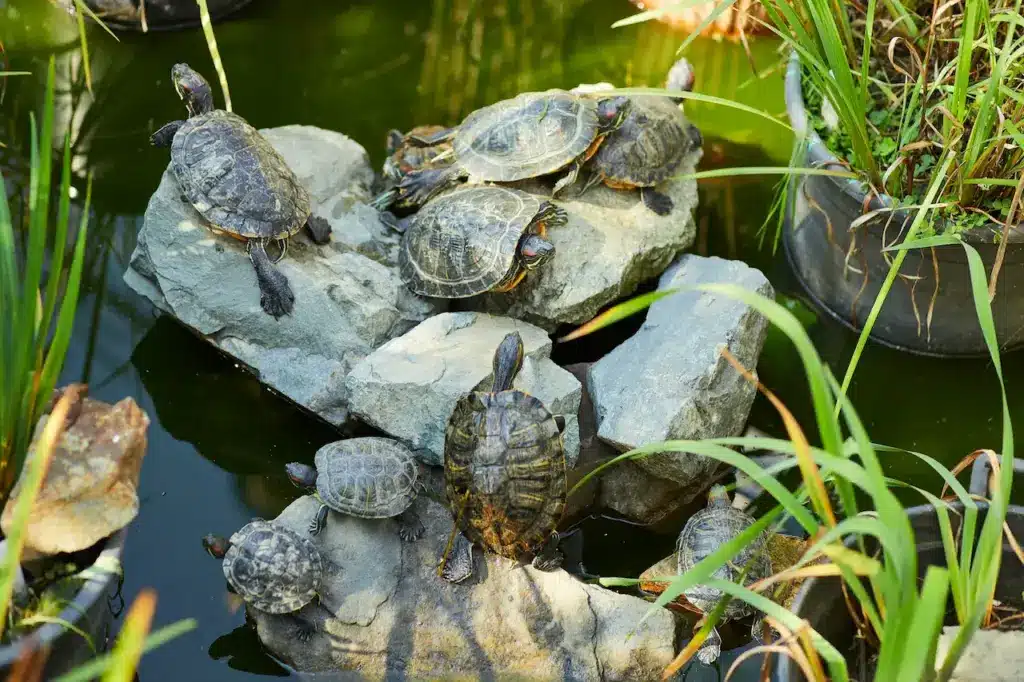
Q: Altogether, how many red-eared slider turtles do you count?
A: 9